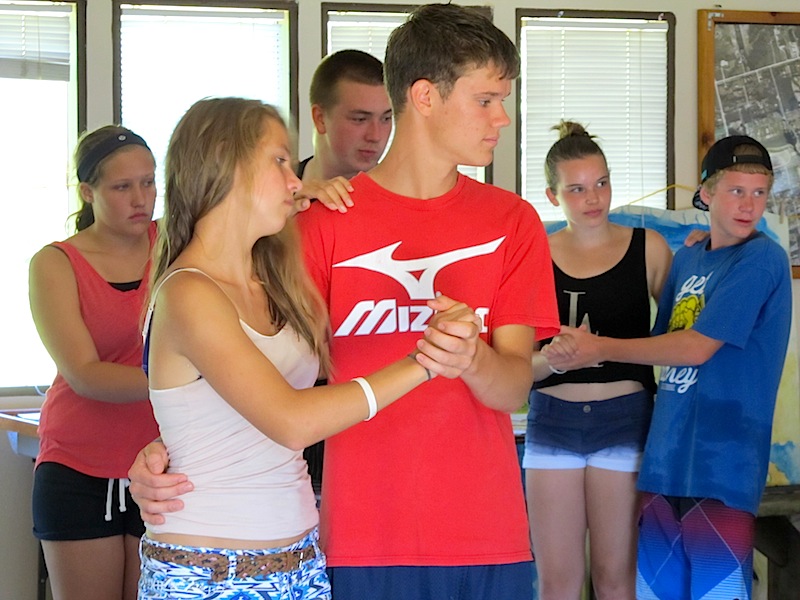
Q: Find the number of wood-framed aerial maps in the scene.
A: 1